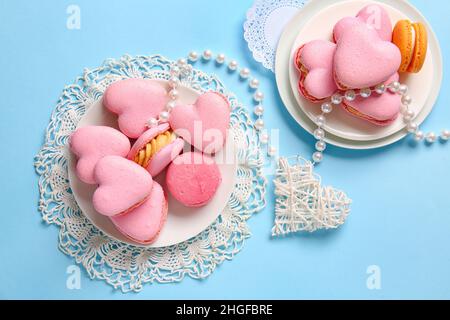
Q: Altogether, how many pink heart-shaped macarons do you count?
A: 9